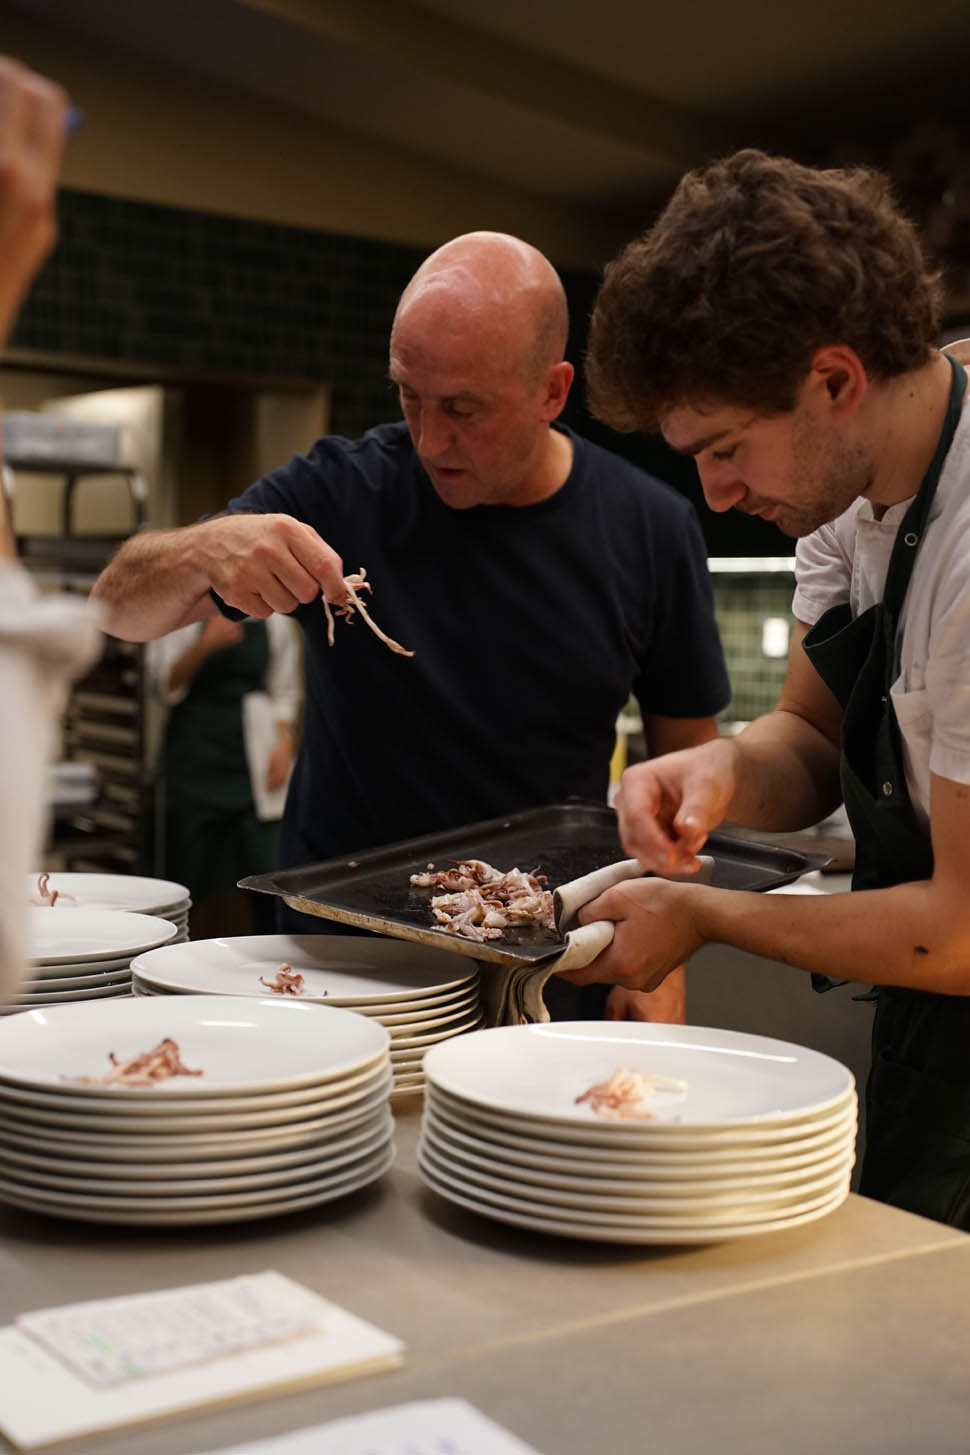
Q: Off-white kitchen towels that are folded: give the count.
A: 1